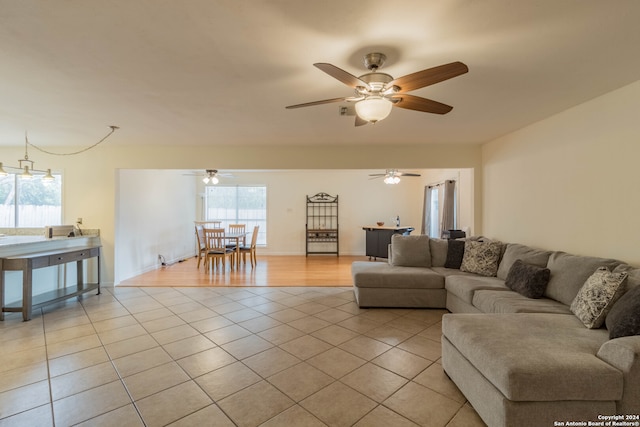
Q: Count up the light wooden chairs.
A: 4